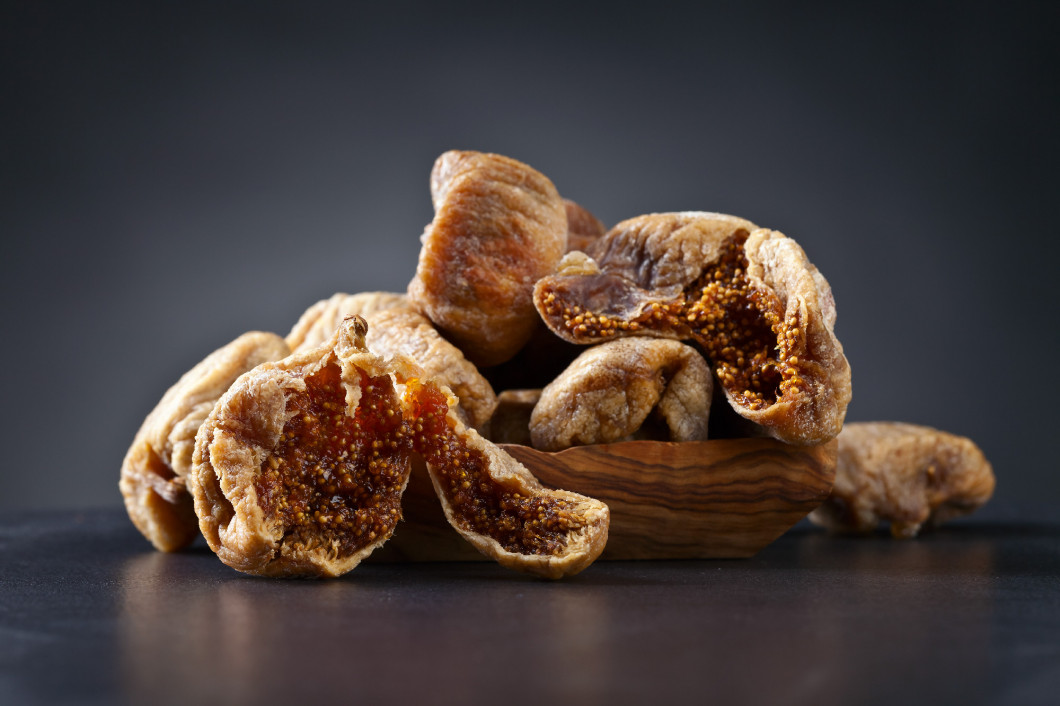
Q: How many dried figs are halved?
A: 2